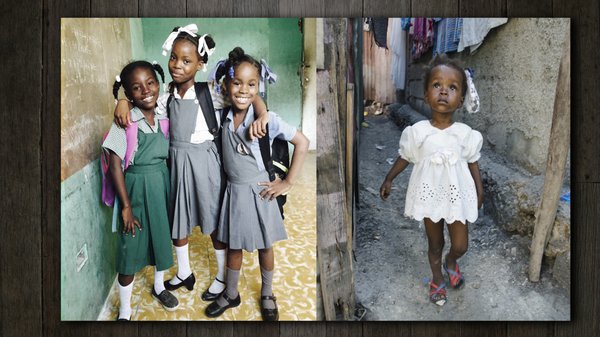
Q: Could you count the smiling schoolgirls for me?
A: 3